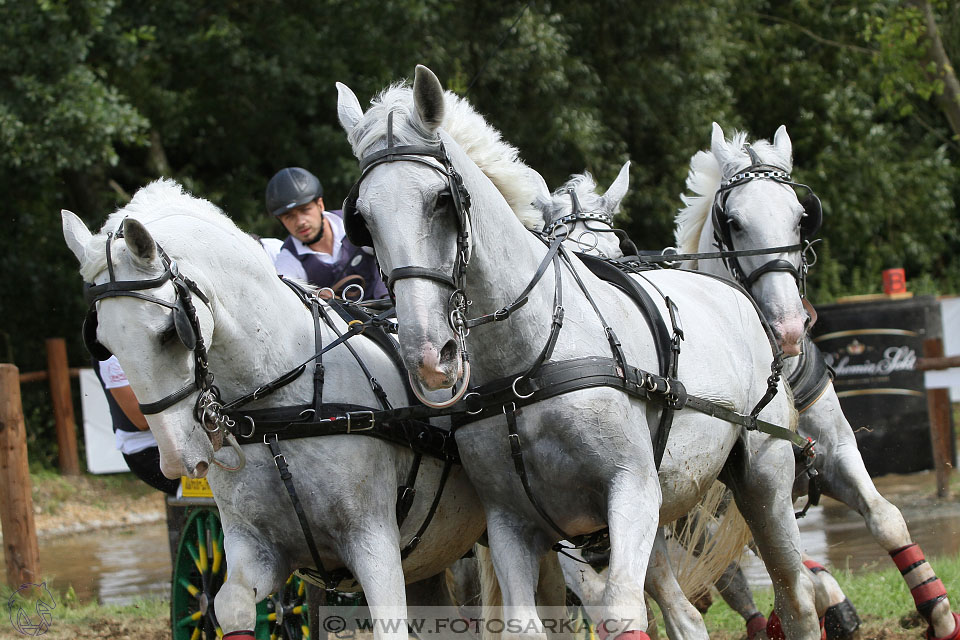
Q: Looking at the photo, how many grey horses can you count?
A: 4